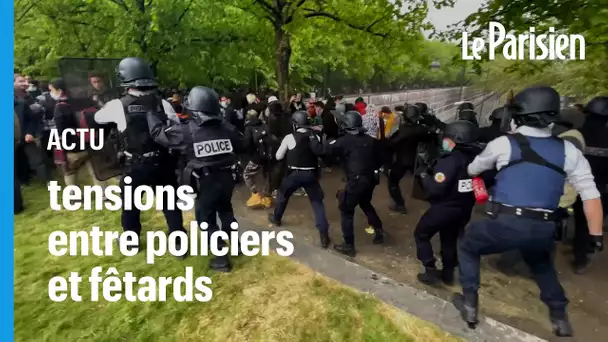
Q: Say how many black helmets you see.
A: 11